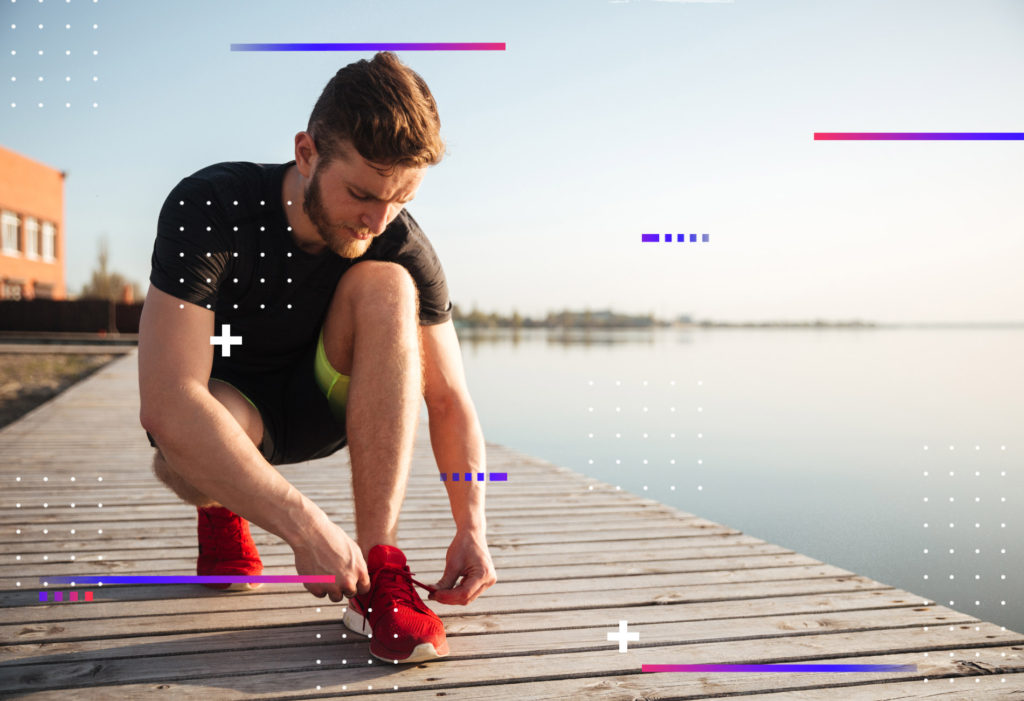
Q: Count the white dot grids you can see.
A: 6